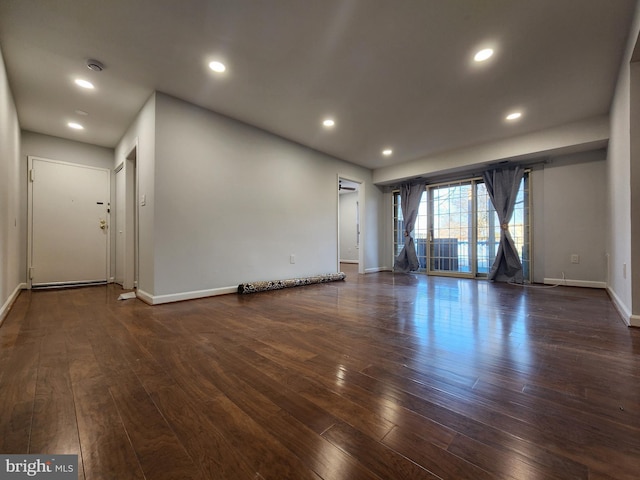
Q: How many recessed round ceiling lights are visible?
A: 7